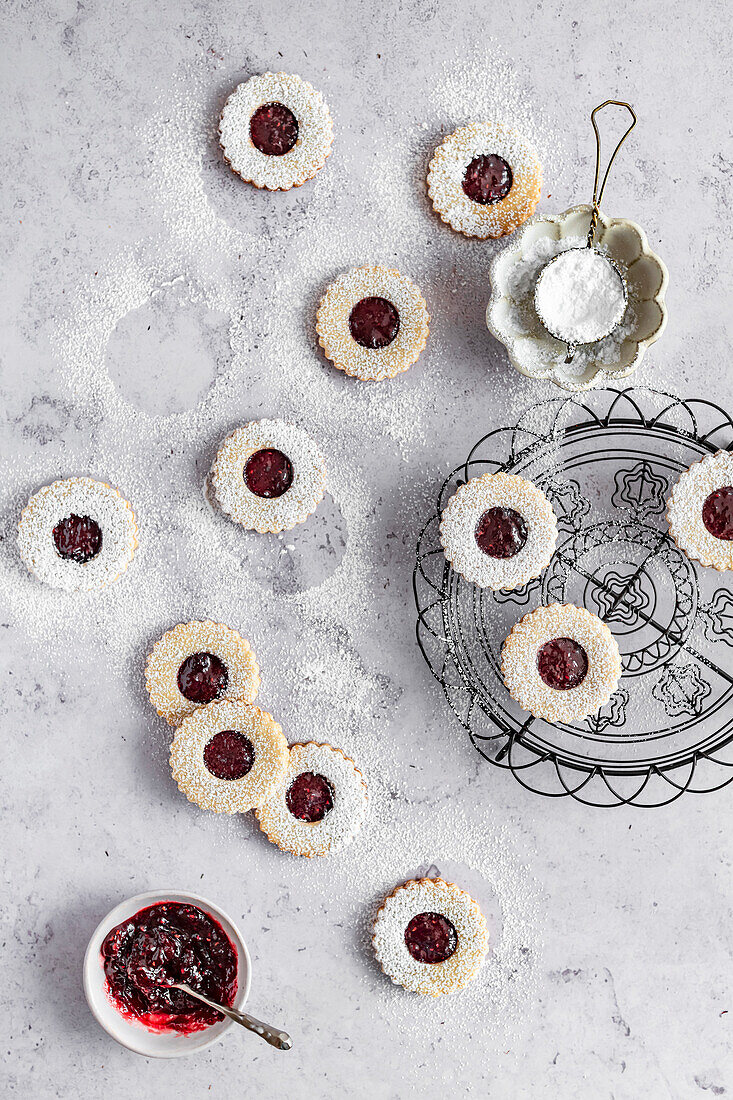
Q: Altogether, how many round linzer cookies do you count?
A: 12